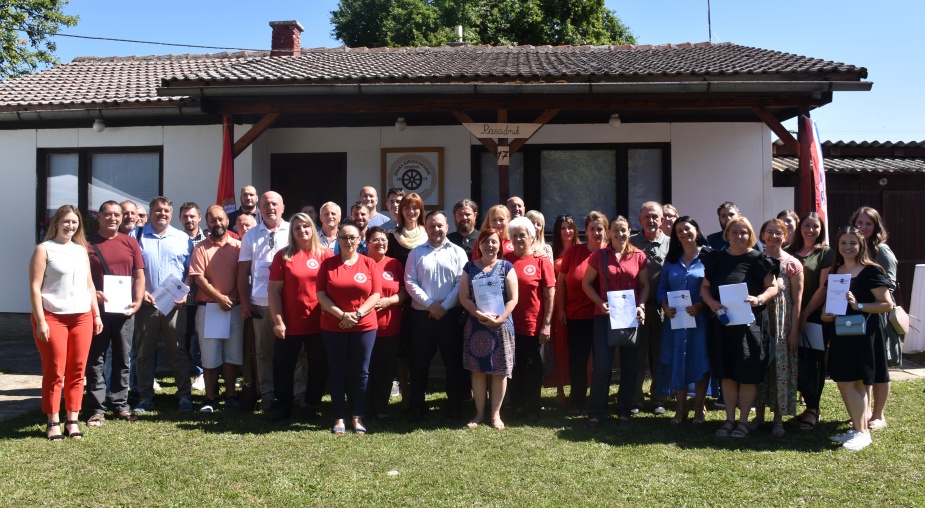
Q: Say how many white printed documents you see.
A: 10